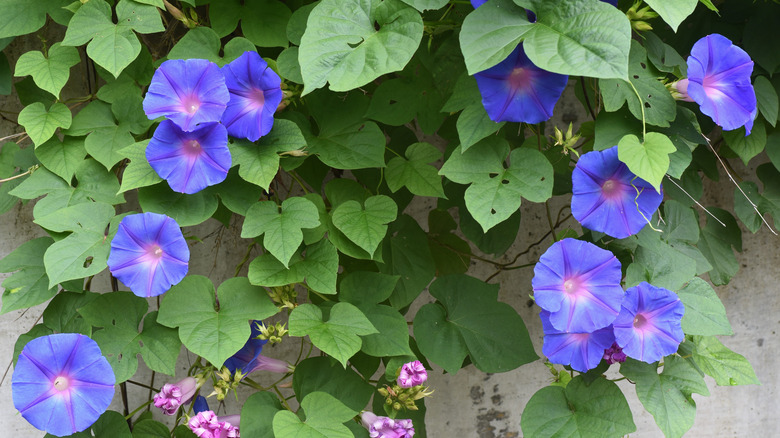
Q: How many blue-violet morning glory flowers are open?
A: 12